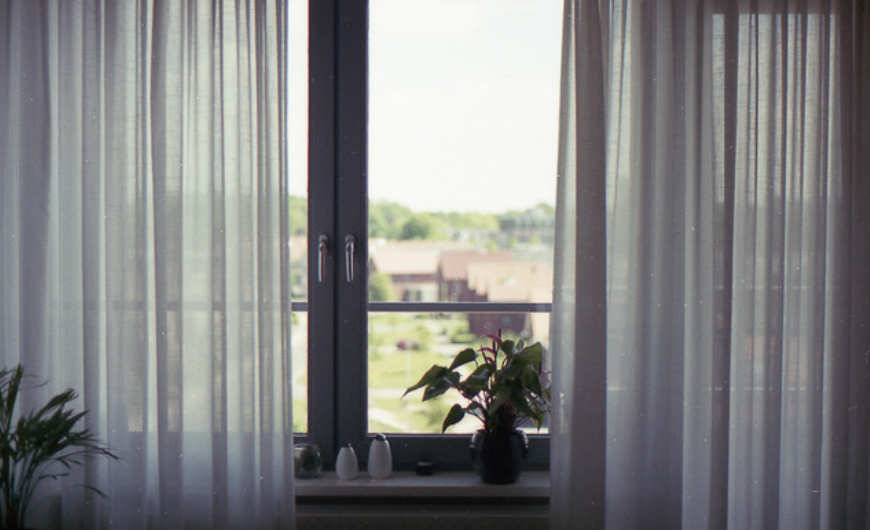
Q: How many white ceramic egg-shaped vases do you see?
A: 2